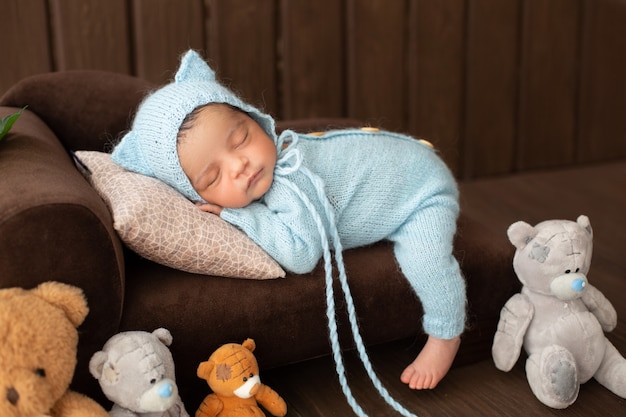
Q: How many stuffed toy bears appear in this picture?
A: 4